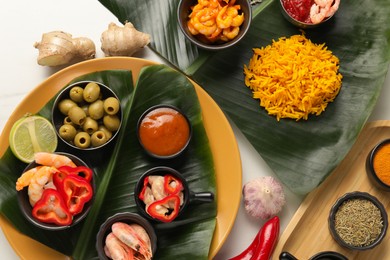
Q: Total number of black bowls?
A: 10